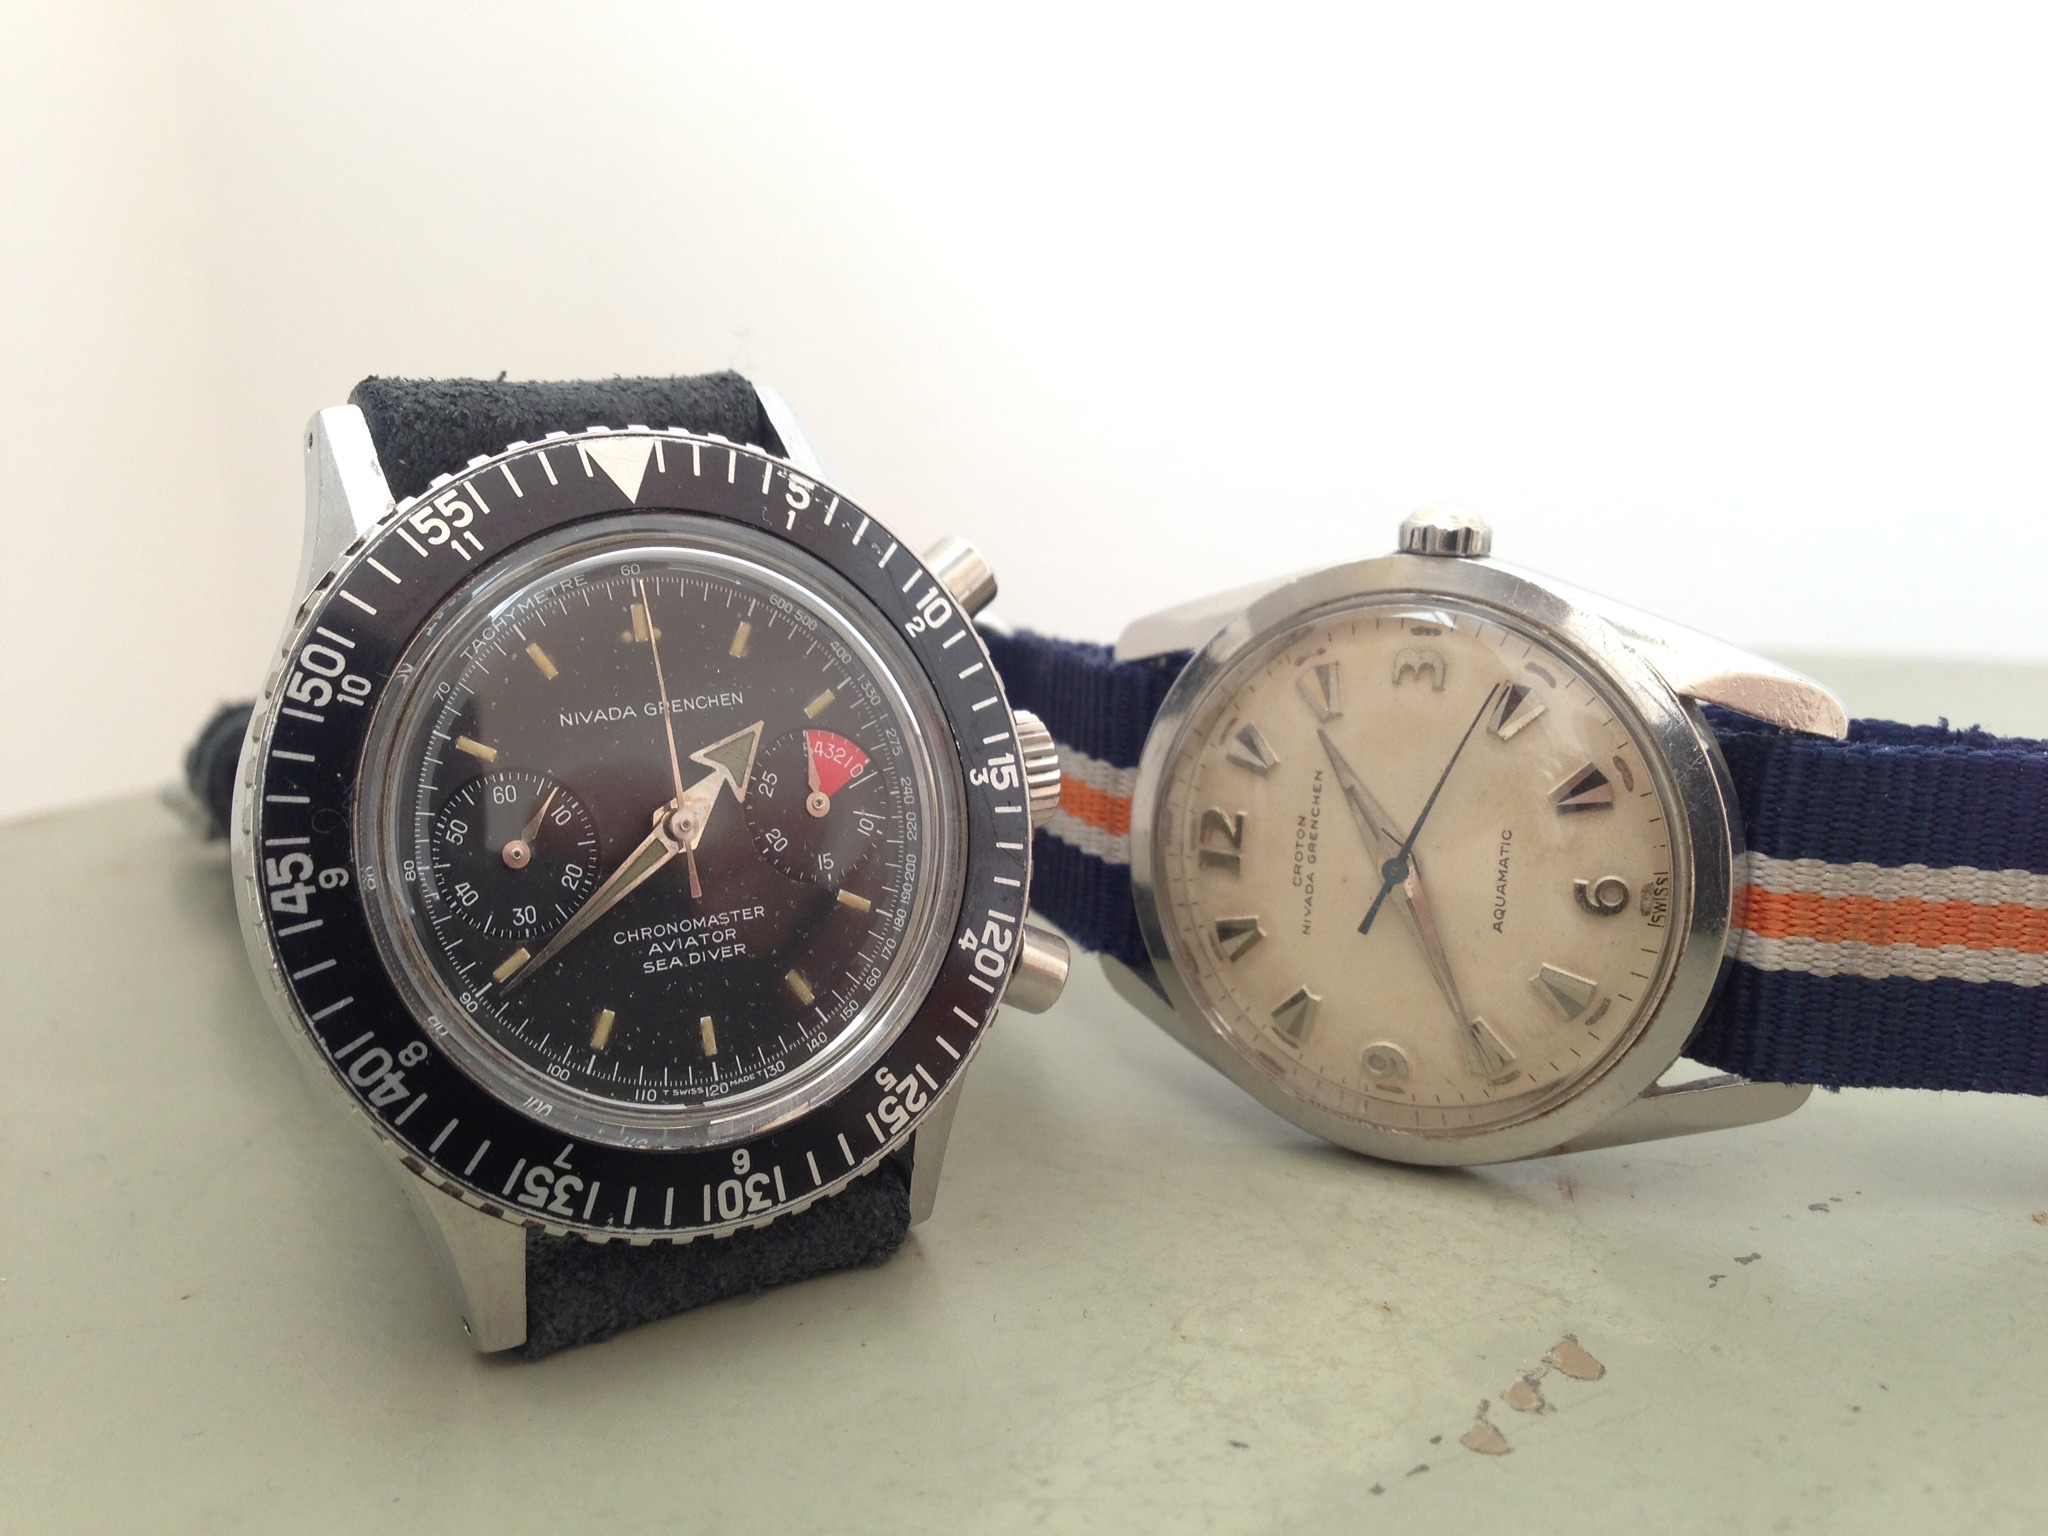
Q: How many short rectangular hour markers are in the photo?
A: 10